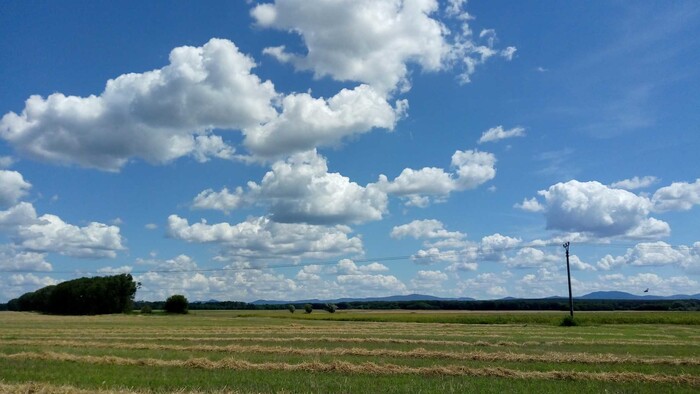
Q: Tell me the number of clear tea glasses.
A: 0